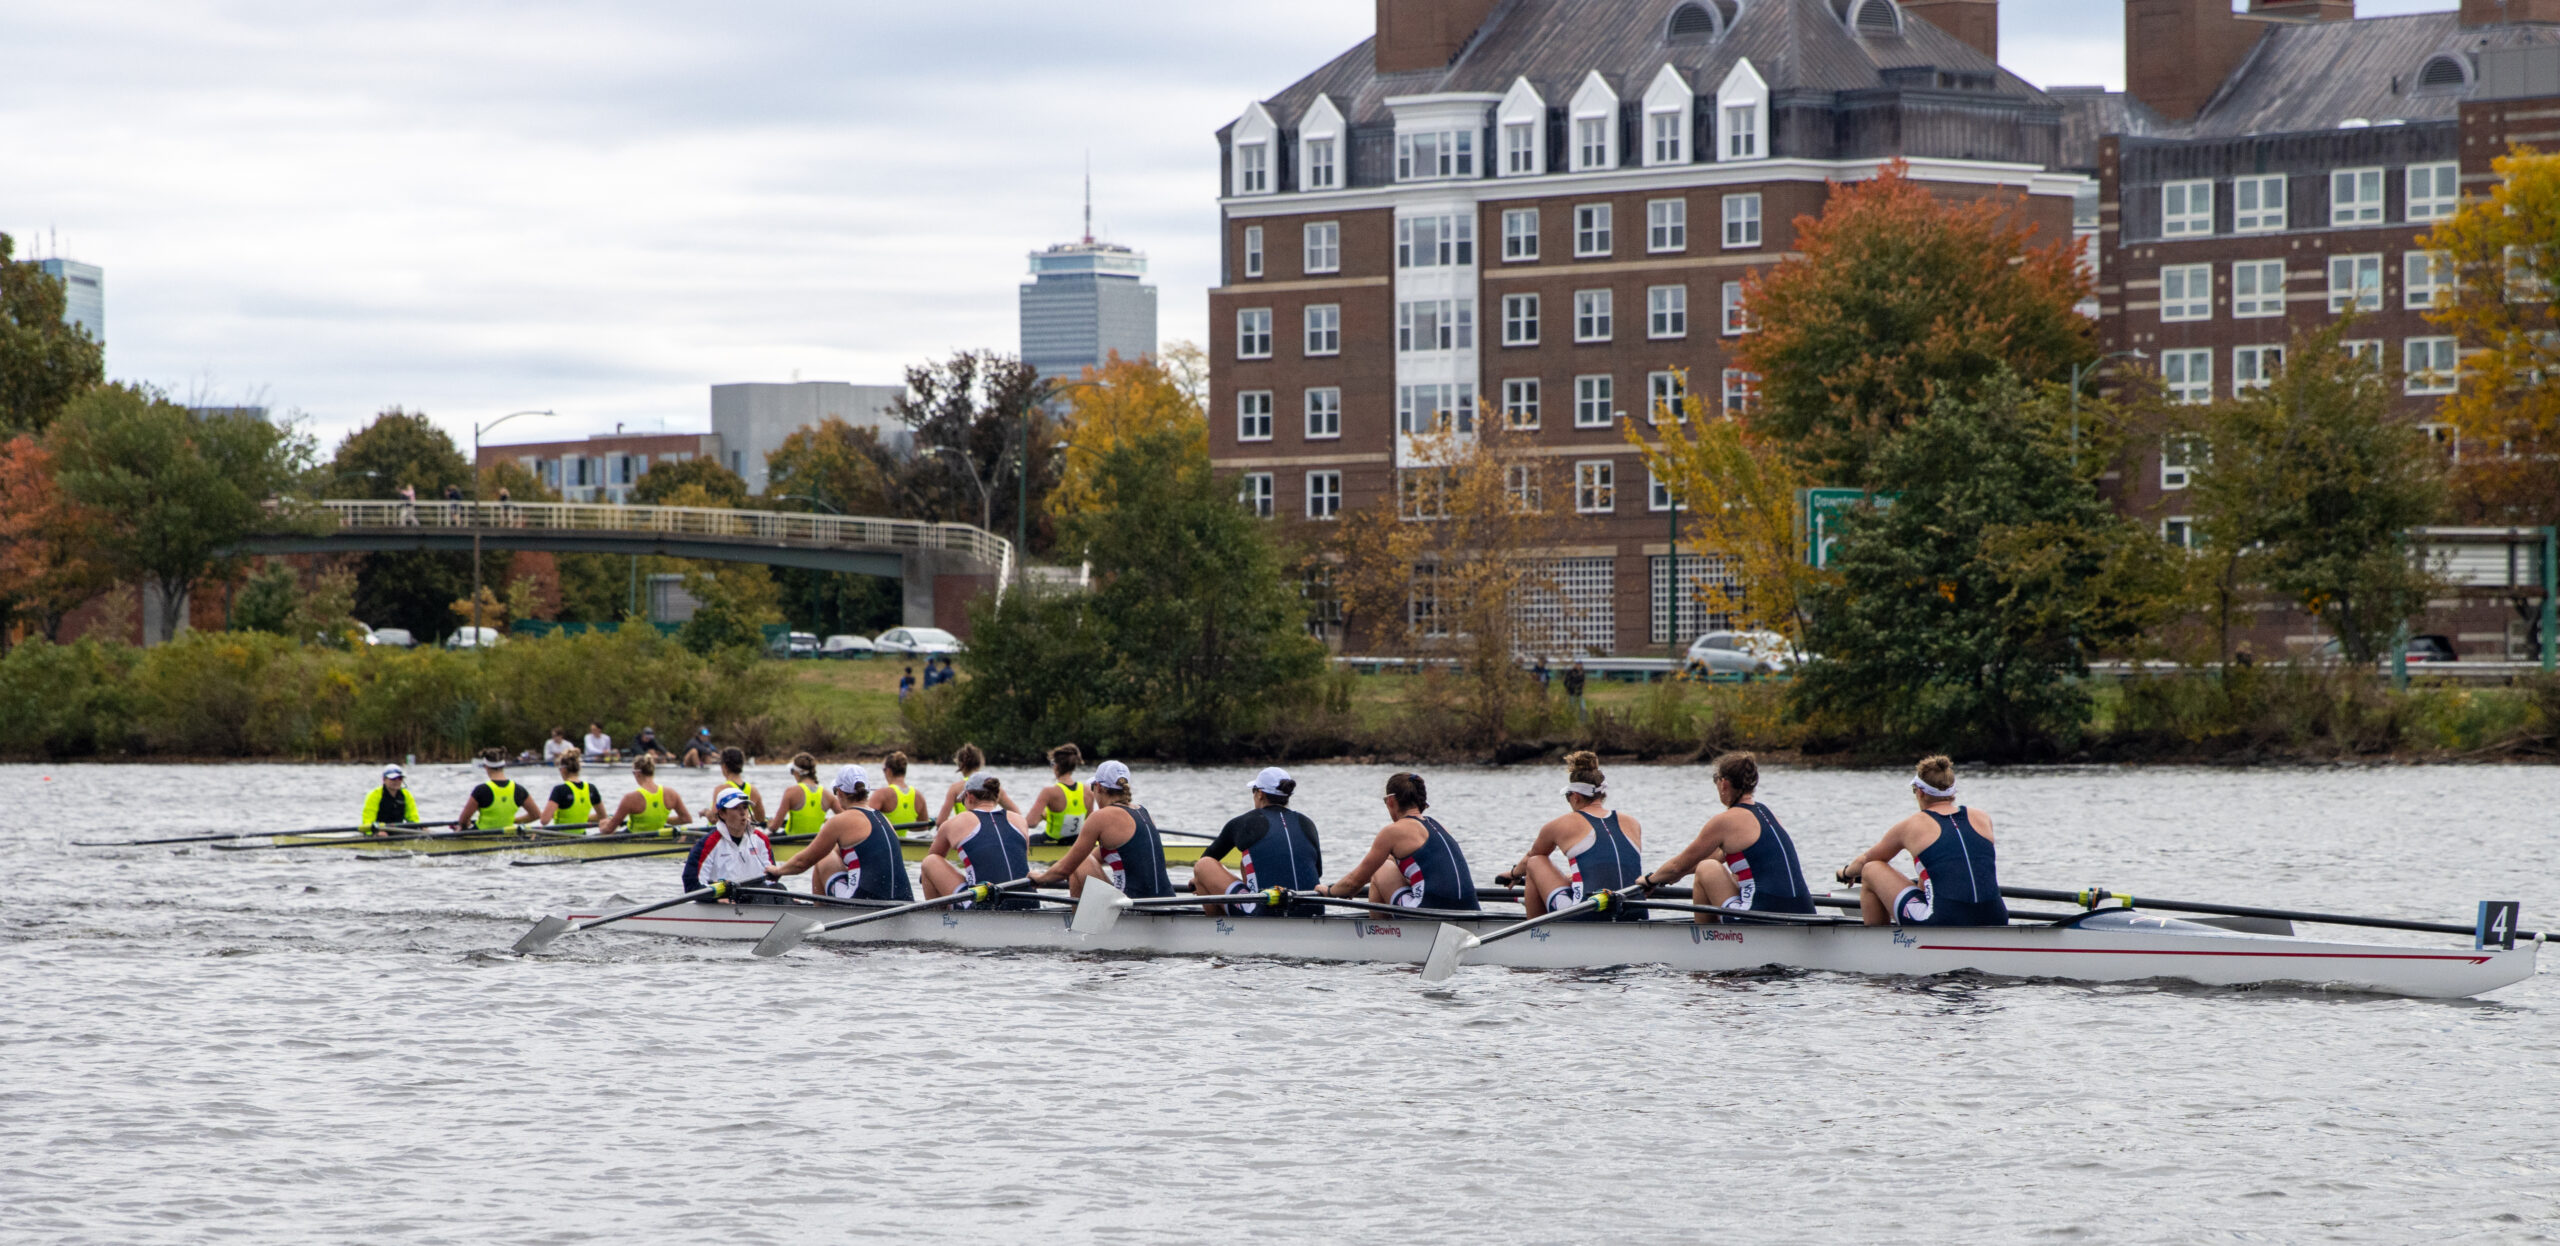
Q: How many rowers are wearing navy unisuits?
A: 8